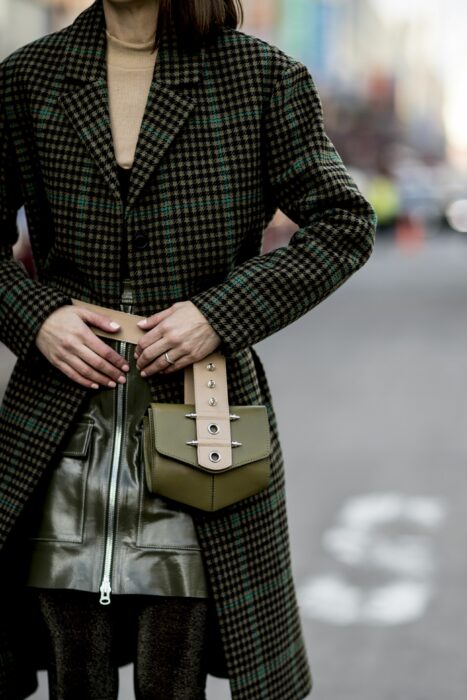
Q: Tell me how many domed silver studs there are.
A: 3